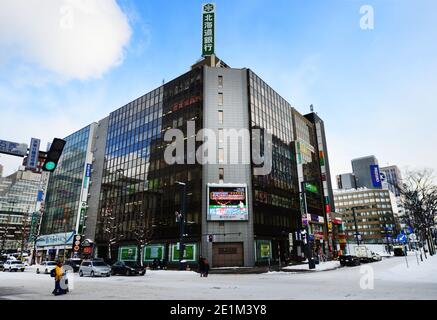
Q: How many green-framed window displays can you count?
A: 4